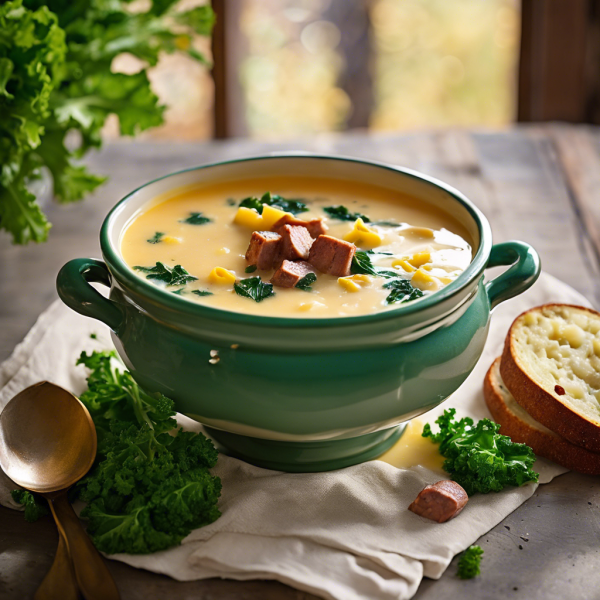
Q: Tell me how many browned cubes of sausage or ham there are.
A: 6